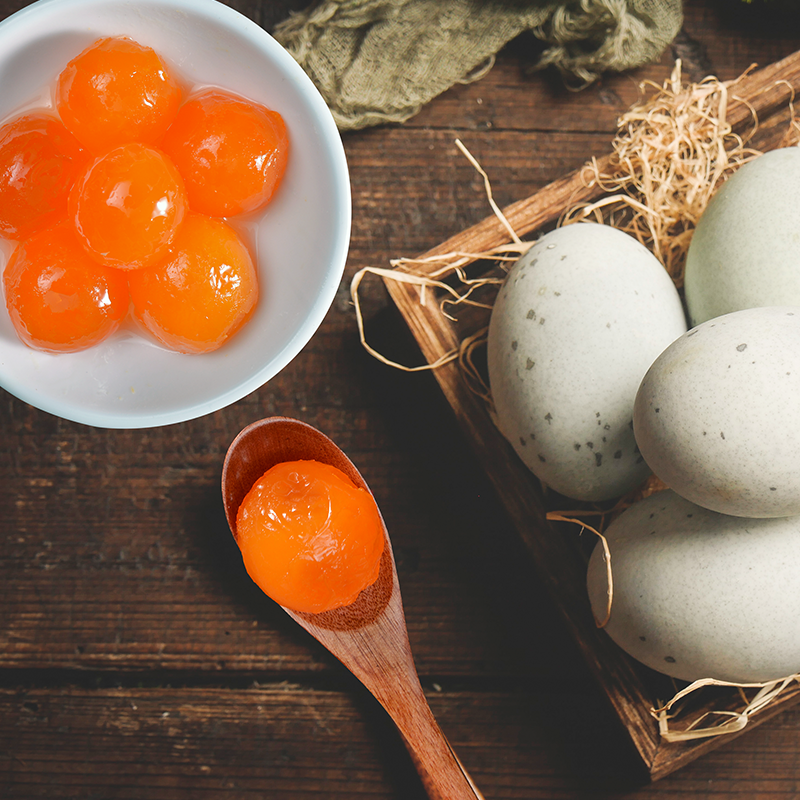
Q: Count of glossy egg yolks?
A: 7